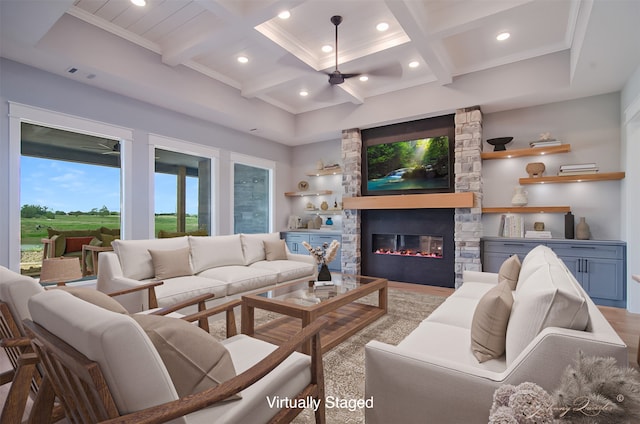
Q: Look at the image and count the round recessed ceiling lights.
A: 9